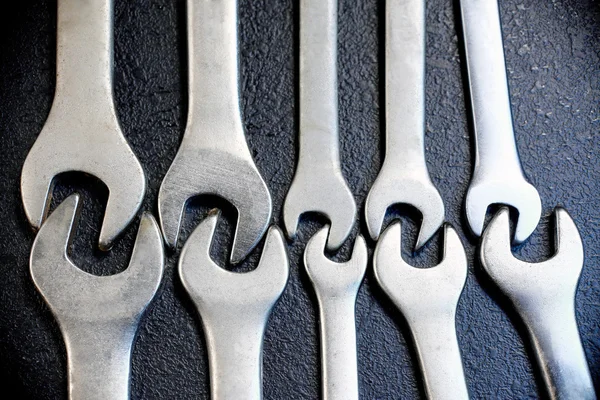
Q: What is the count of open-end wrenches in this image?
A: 10